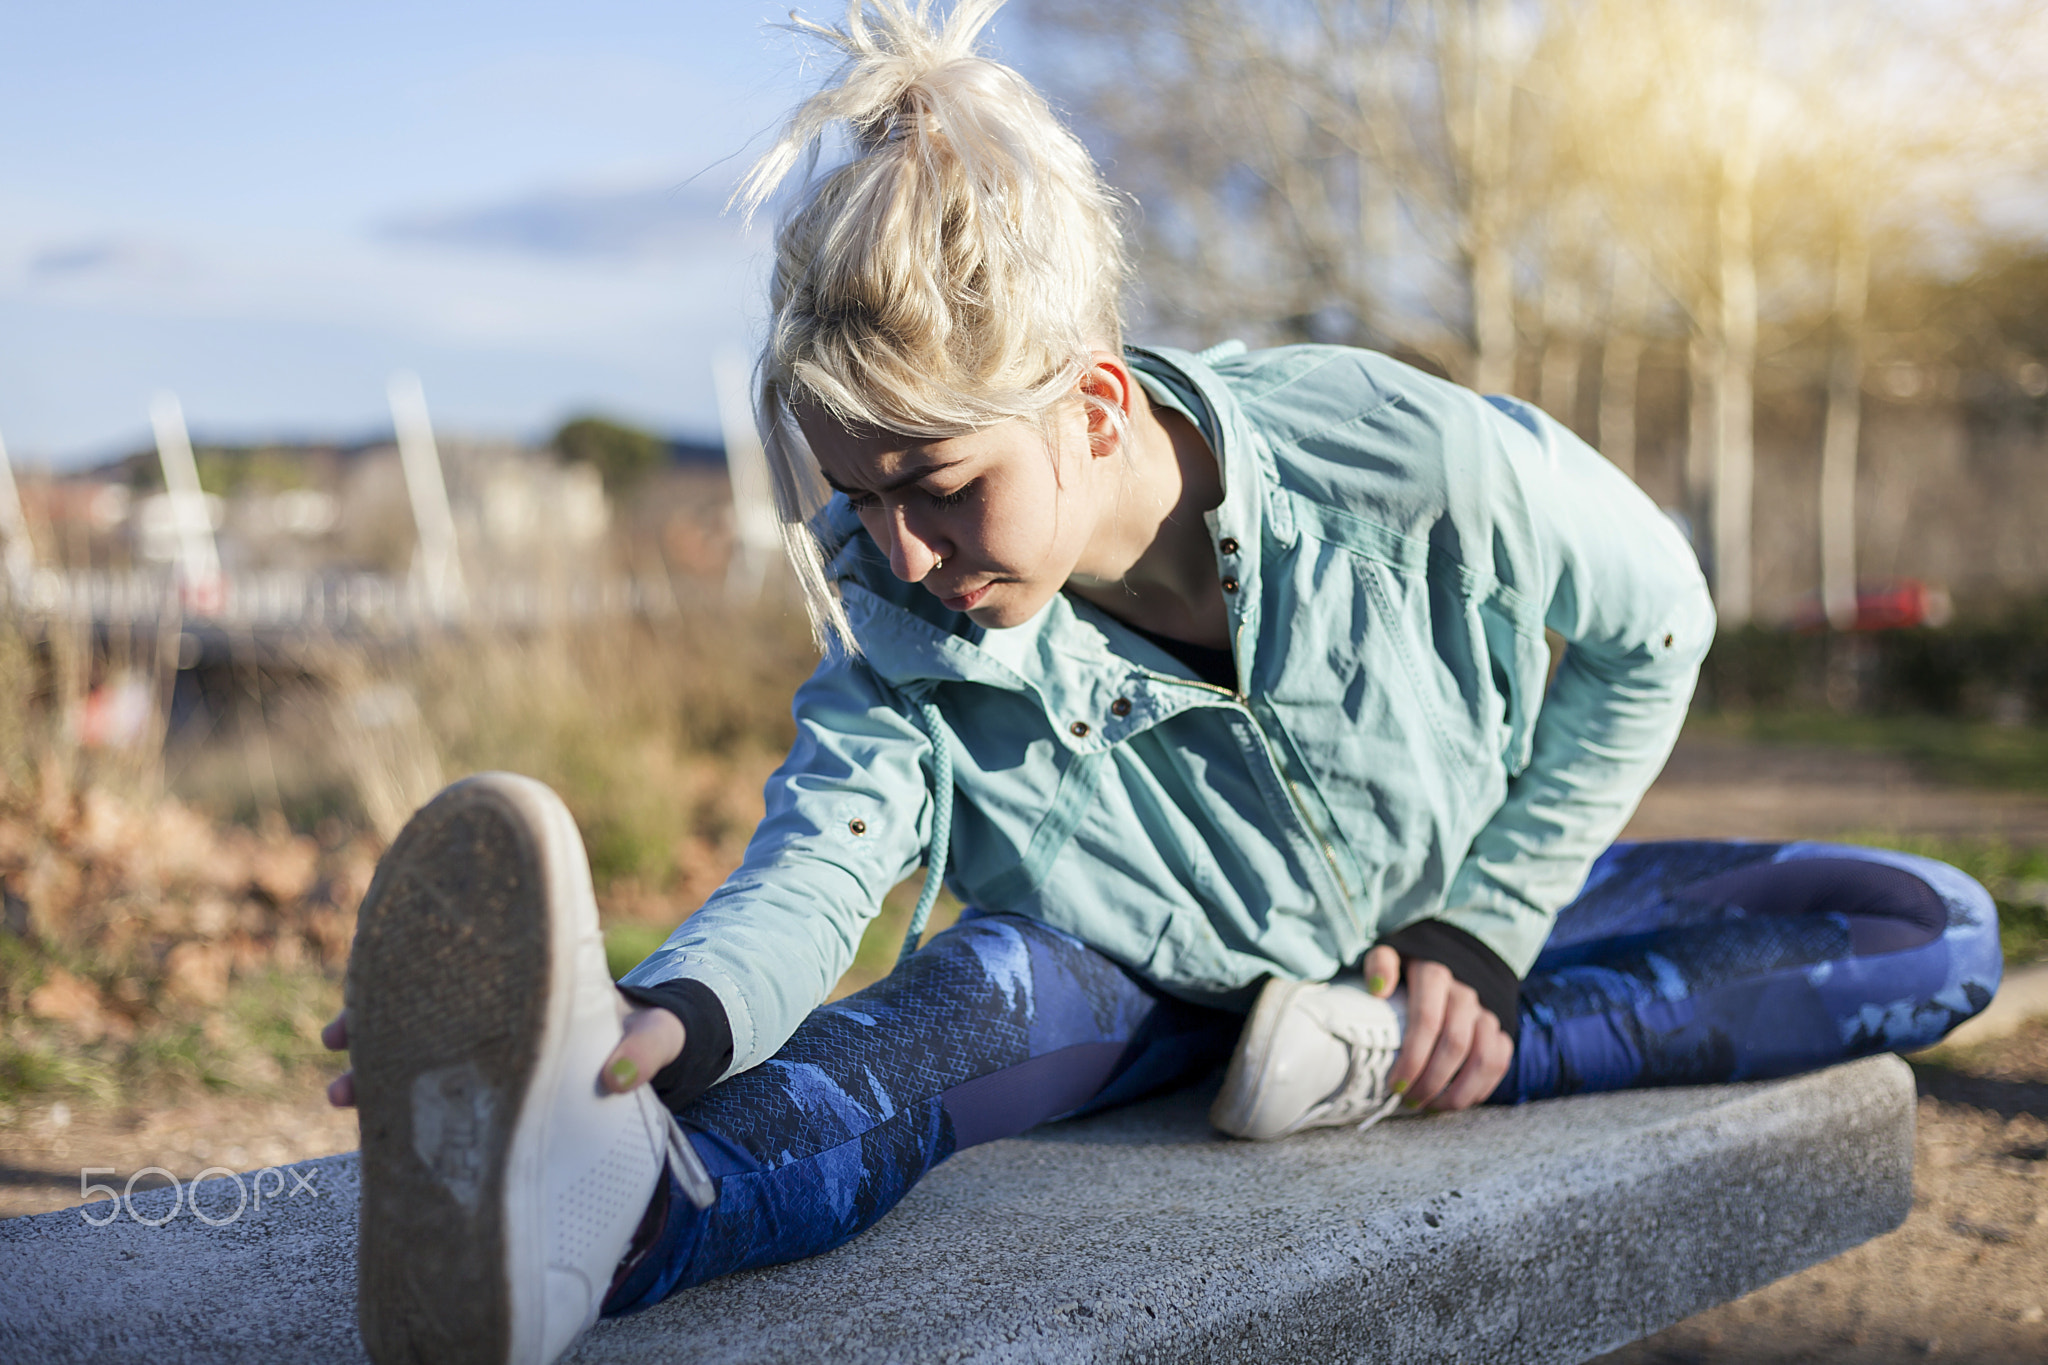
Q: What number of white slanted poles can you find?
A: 4